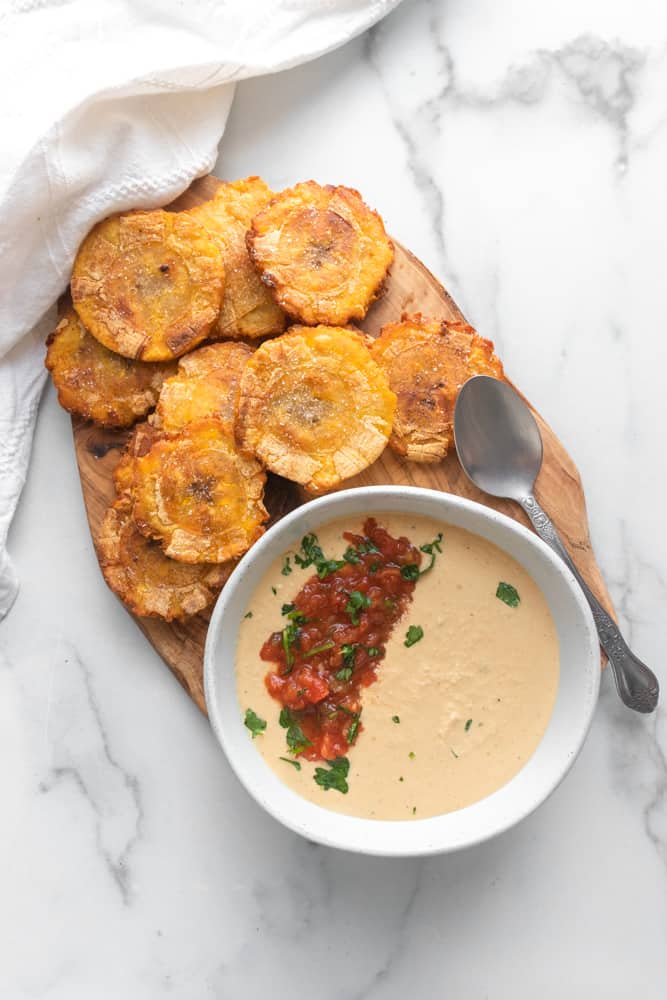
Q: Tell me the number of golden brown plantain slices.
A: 10